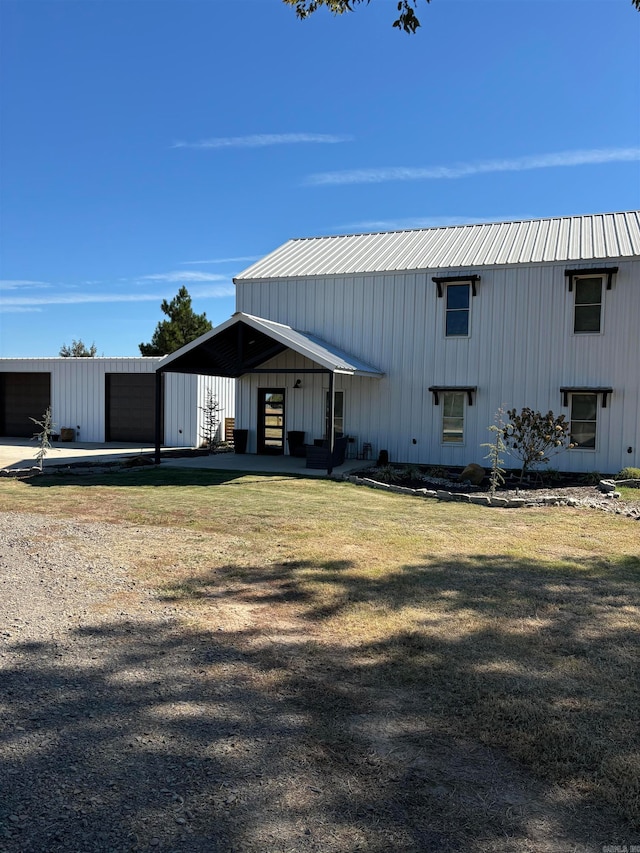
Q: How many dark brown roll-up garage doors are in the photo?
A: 2